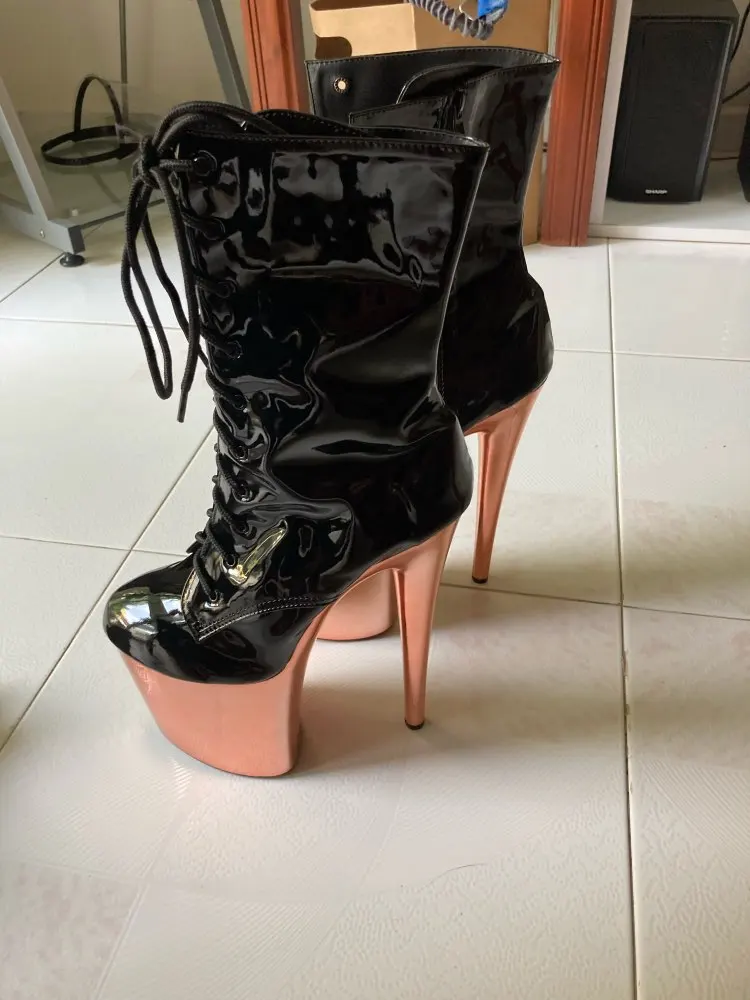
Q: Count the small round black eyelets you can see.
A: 10